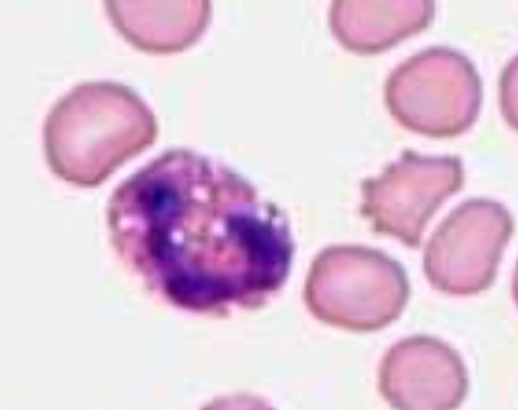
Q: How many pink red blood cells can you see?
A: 11